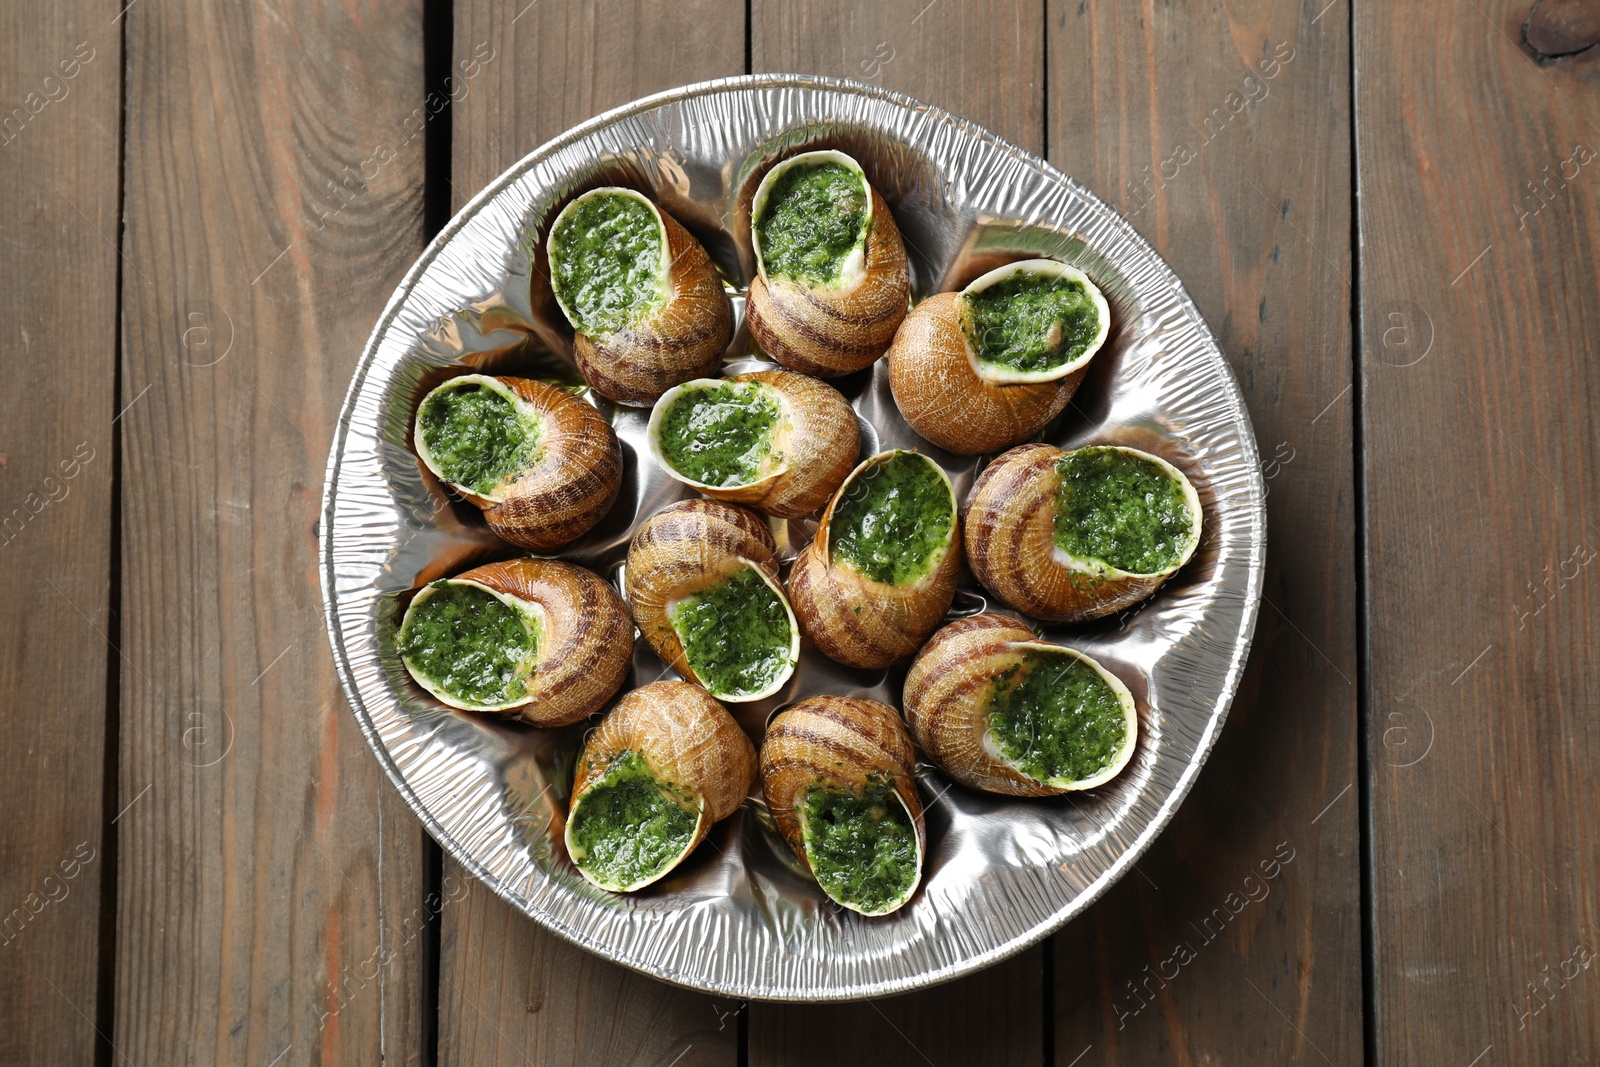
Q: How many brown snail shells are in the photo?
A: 12